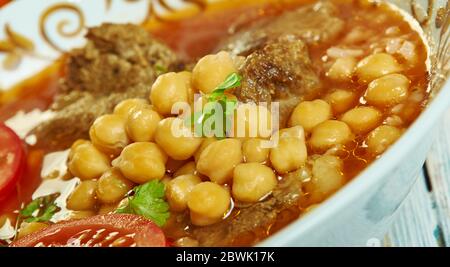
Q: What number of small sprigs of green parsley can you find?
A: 3